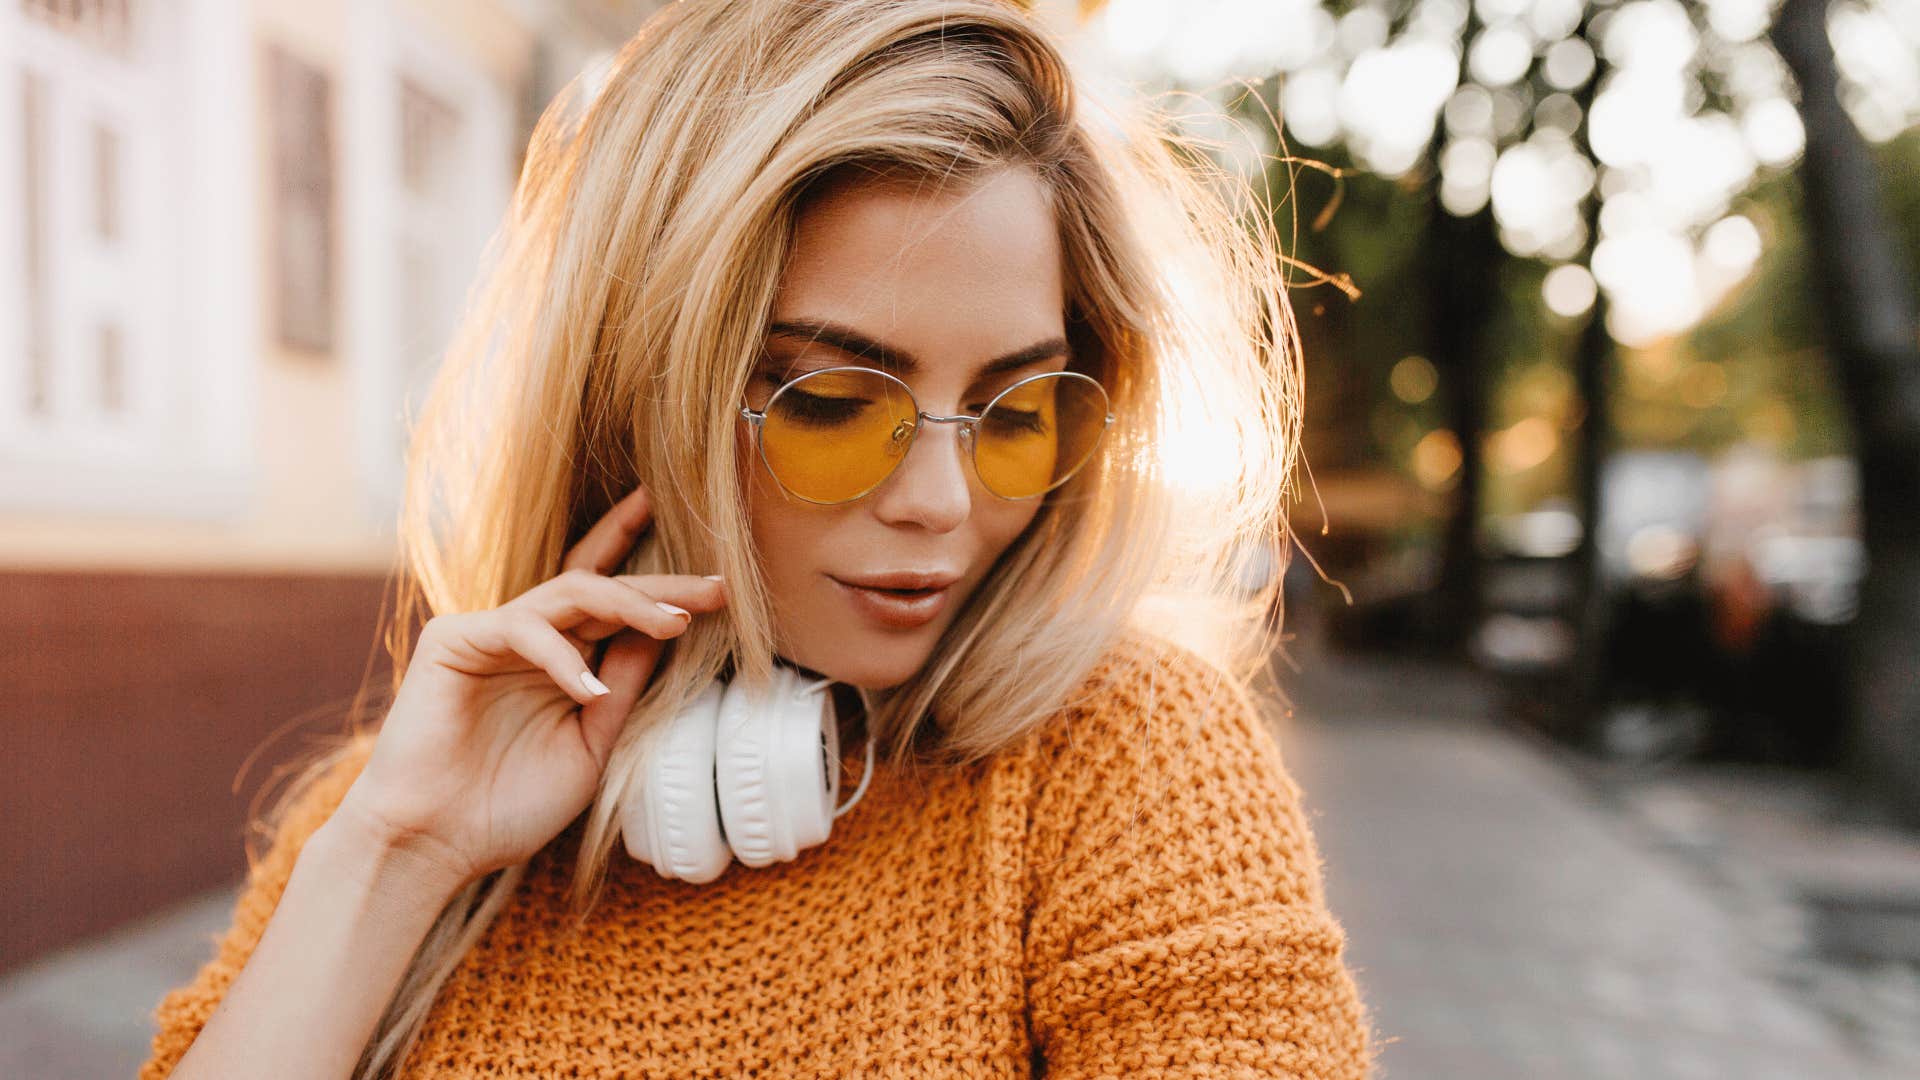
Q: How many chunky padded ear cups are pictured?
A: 2